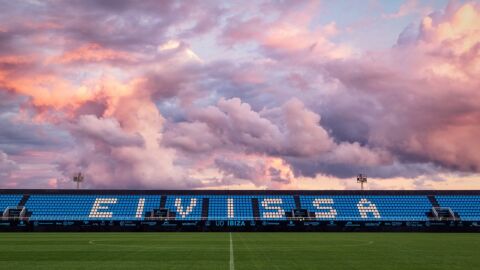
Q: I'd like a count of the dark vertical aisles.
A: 6